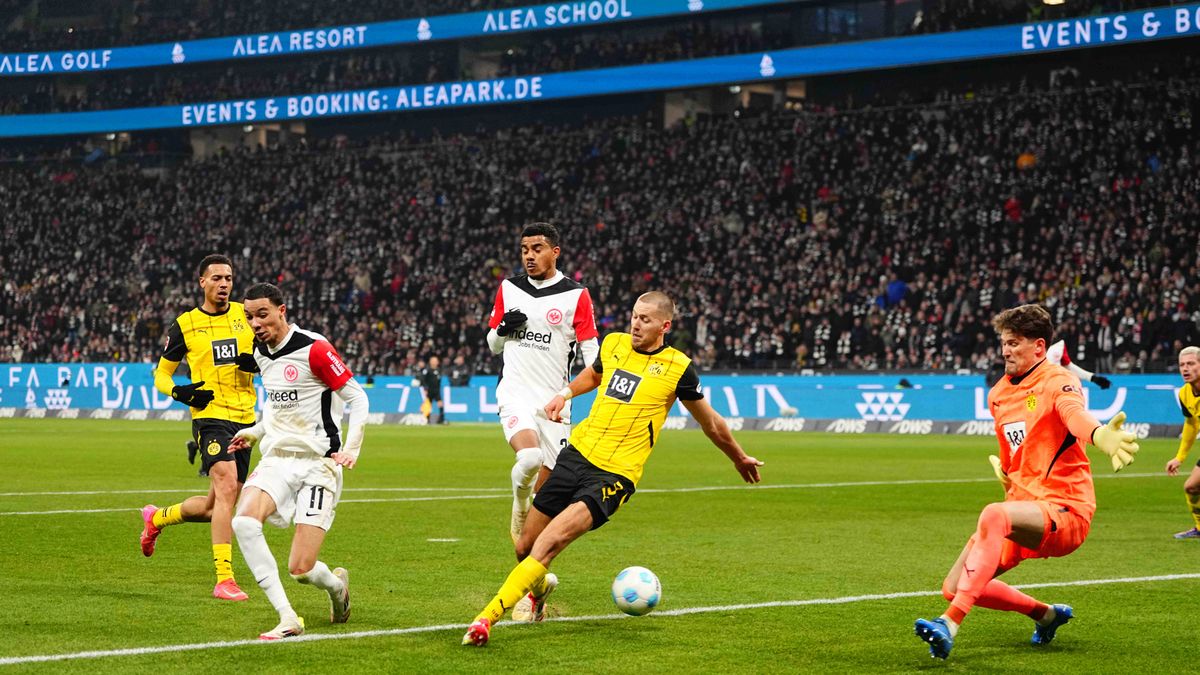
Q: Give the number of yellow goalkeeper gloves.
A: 2